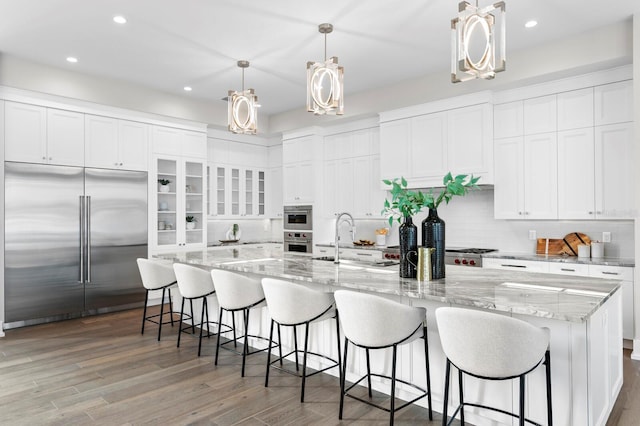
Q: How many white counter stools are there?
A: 6